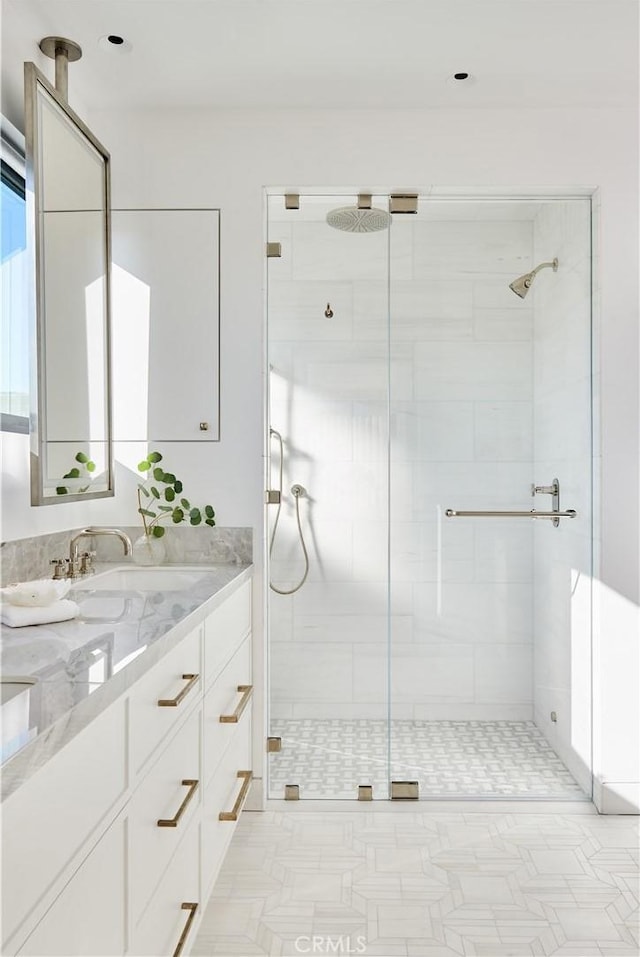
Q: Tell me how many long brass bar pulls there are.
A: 5